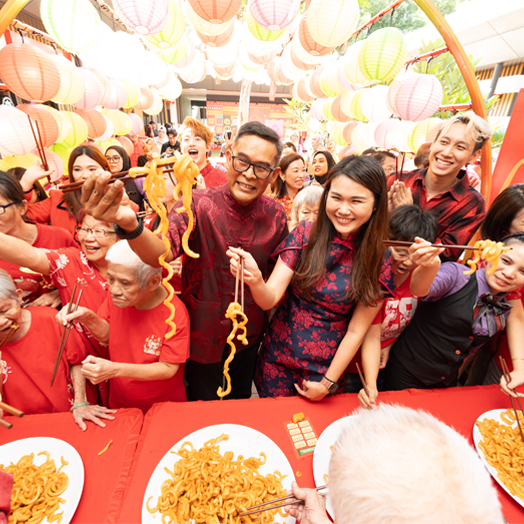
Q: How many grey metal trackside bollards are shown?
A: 0